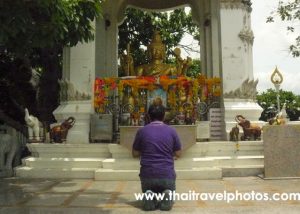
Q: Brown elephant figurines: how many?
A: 2